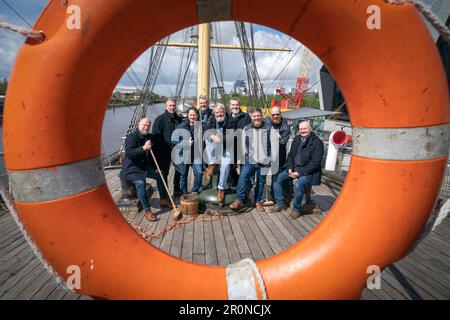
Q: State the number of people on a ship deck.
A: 9